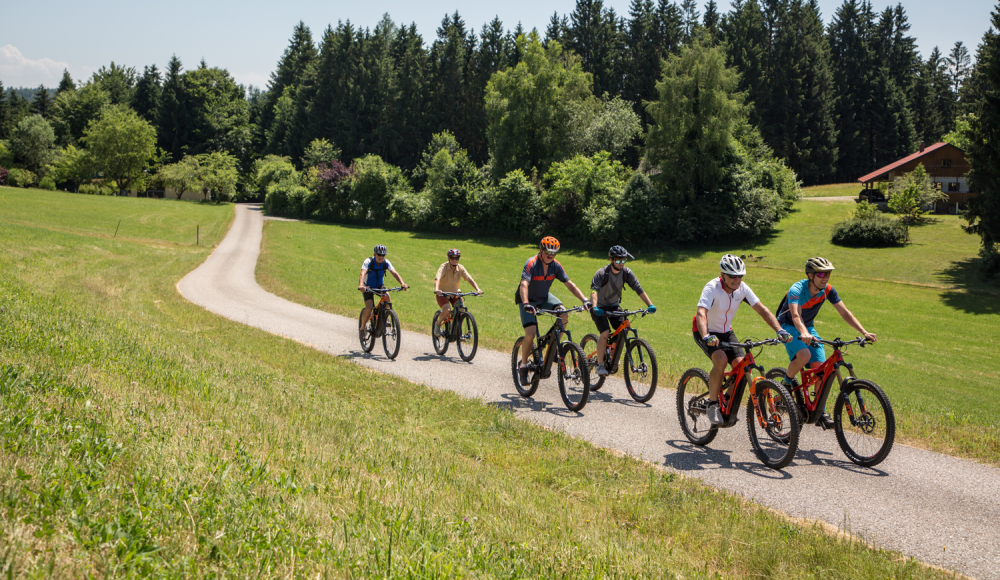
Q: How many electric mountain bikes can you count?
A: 6